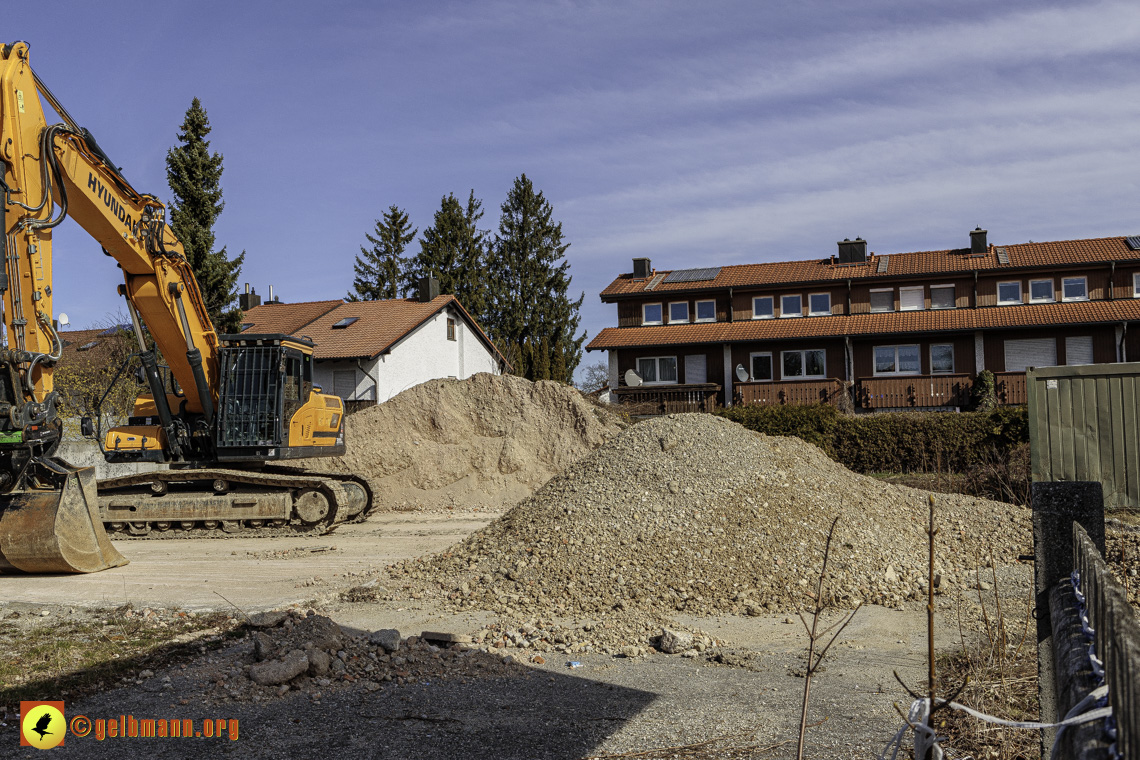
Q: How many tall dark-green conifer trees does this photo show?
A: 4